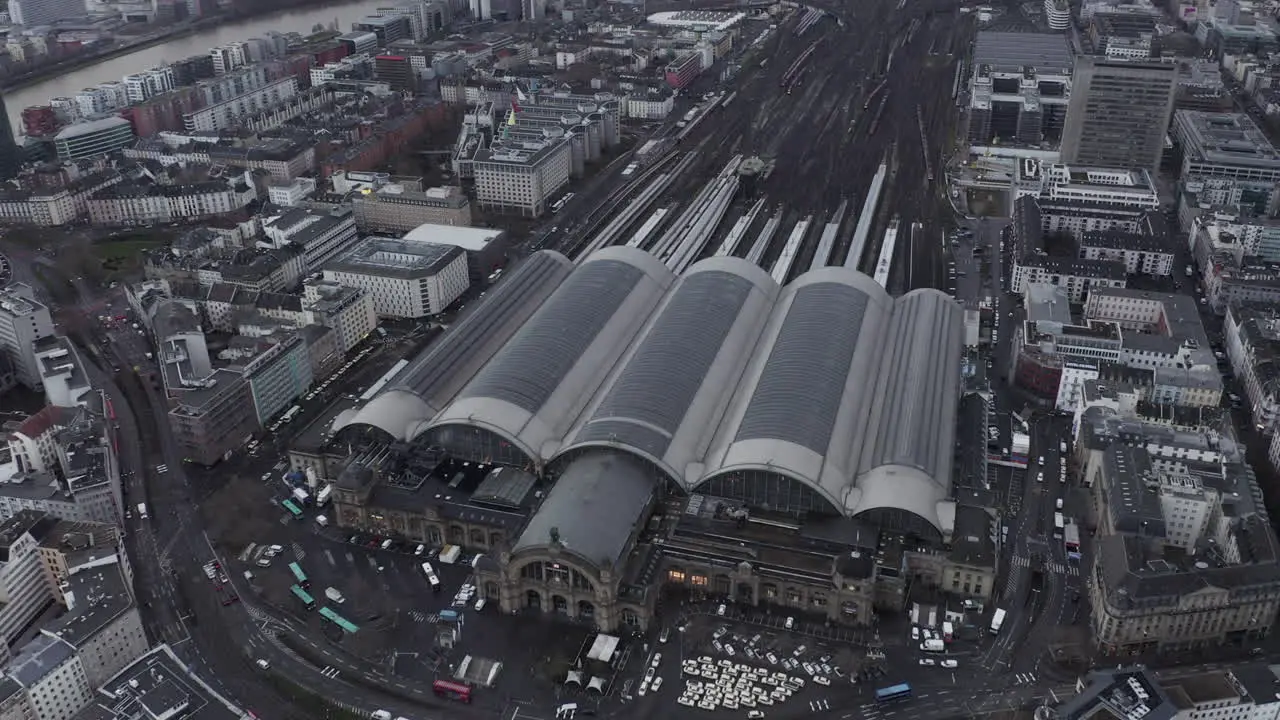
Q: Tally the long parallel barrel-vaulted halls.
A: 5